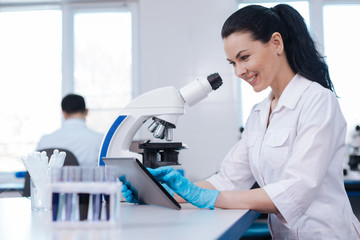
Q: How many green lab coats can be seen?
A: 0